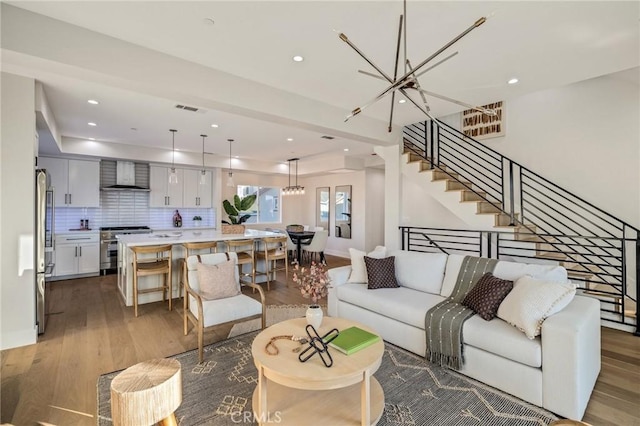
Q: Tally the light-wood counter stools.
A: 4